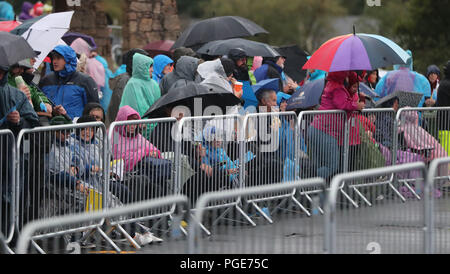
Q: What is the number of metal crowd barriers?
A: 12